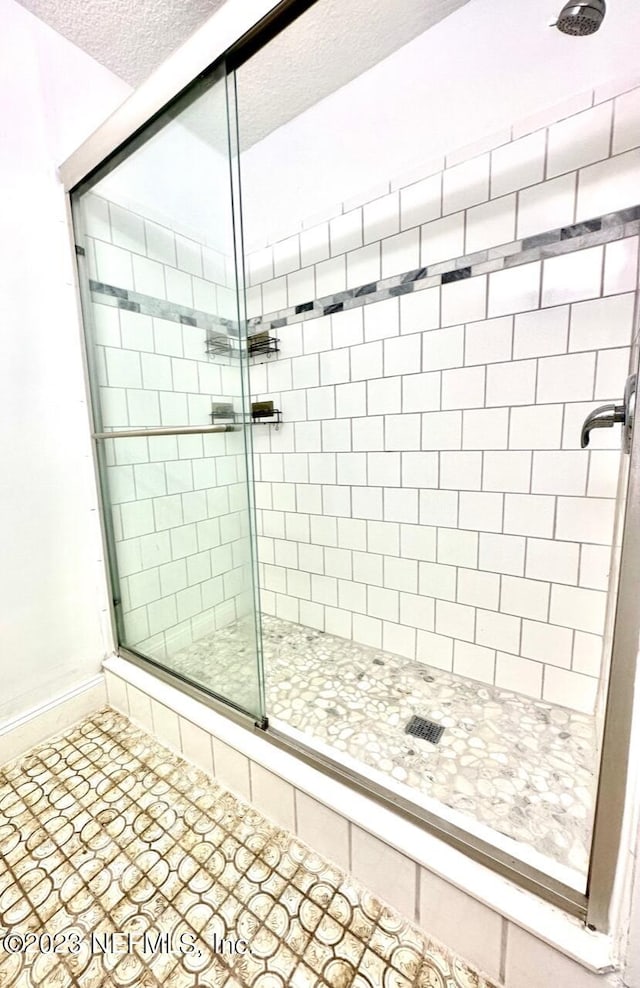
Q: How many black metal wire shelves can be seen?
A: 2